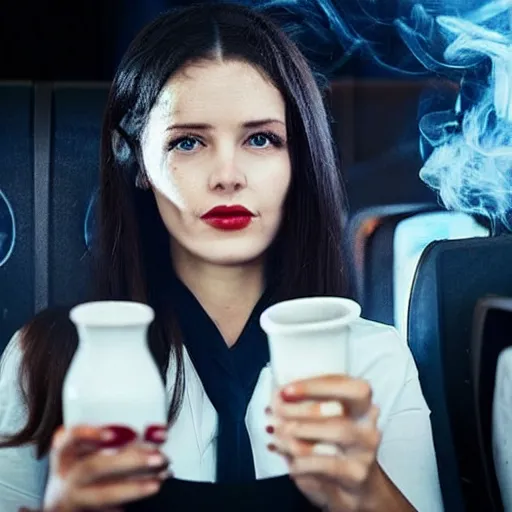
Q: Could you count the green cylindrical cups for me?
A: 0